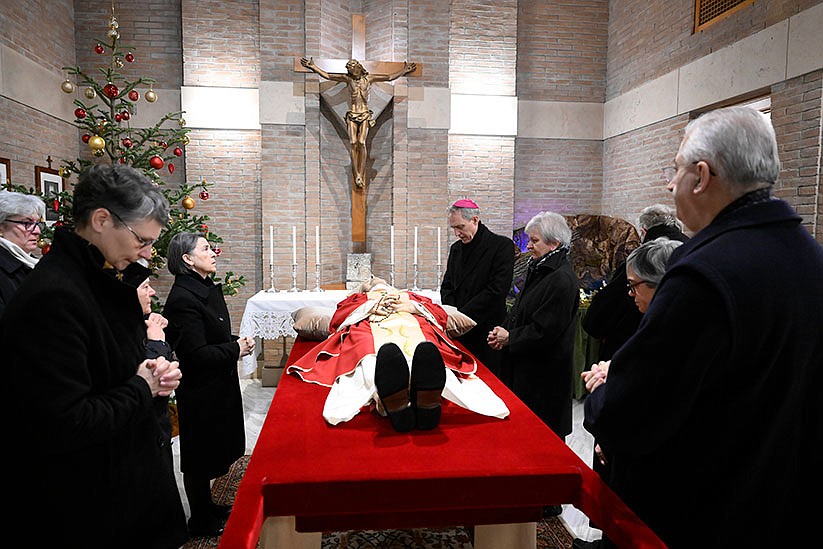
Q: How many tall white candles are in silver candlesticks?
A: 6